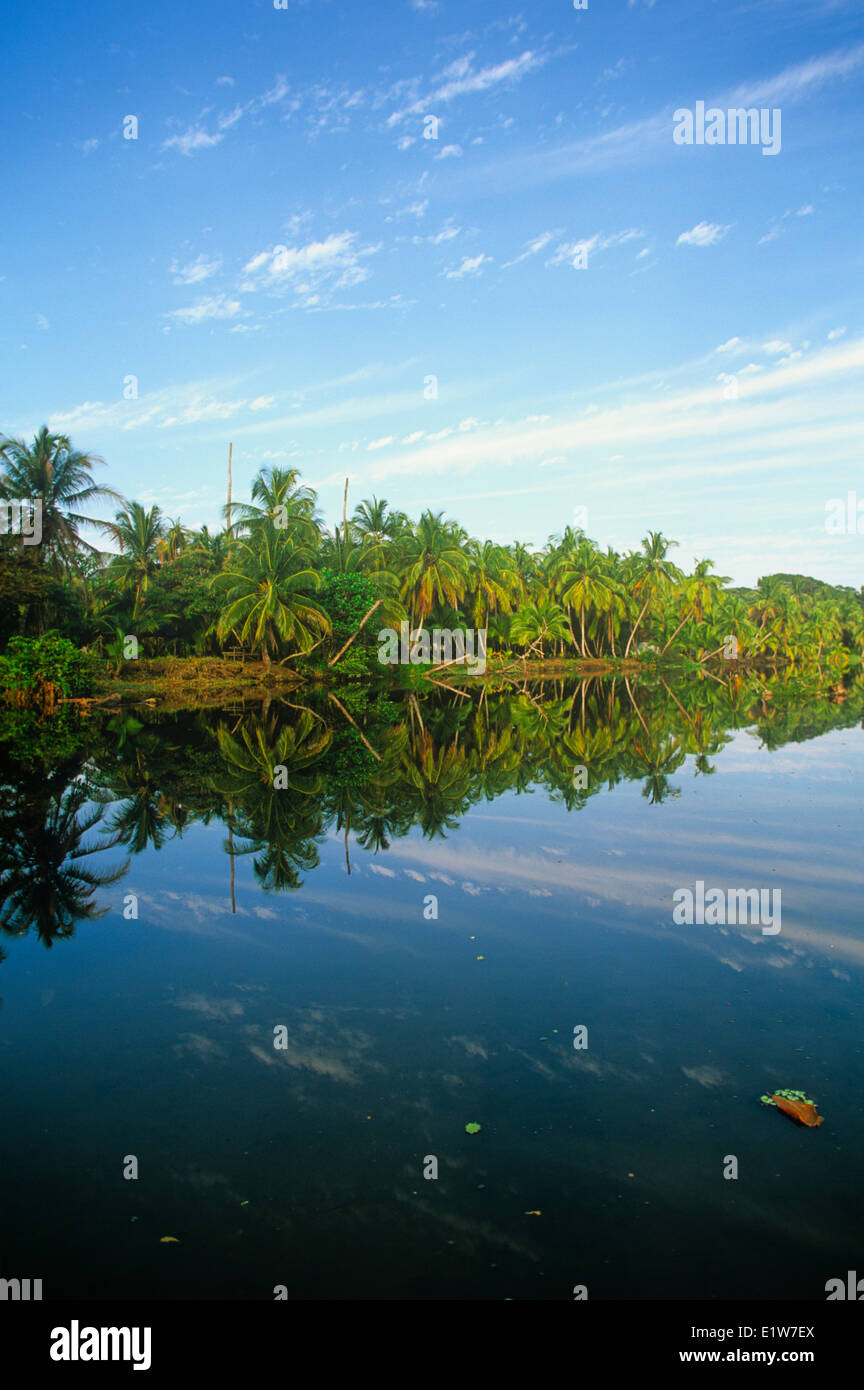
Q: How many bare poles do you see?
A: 2